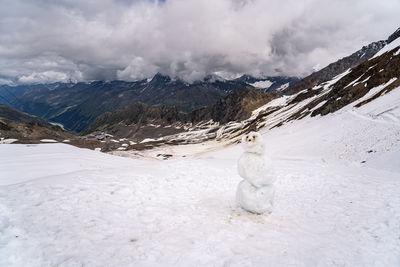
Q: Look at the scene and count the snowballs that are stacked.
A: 3